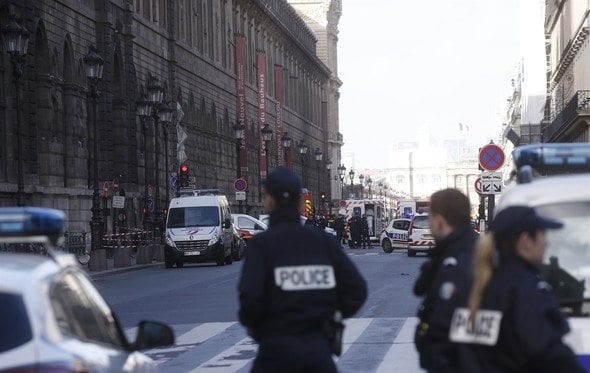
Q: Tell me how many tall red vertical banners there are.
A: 3